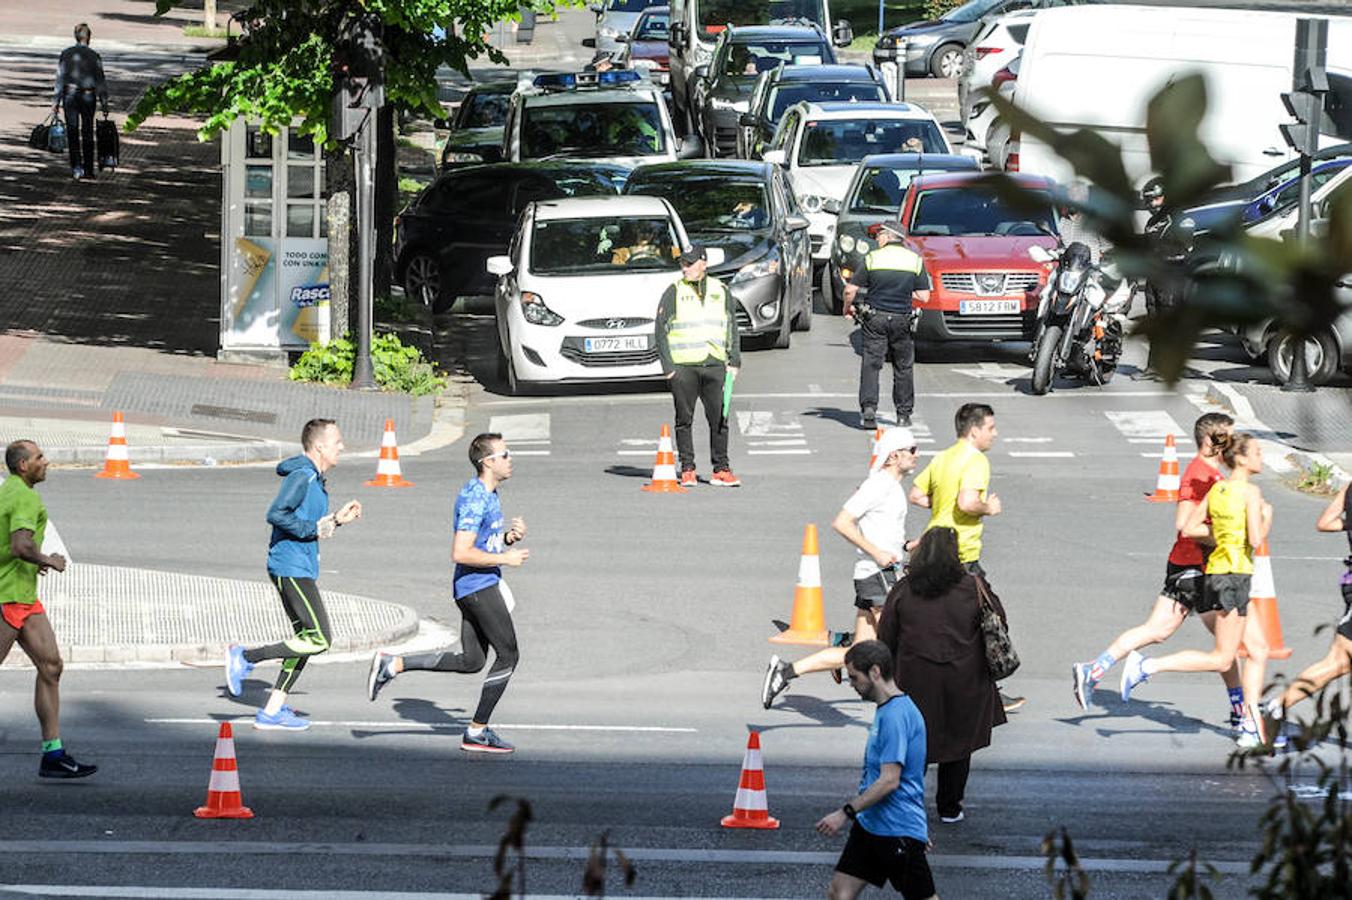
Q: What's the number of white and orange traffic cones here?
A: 9